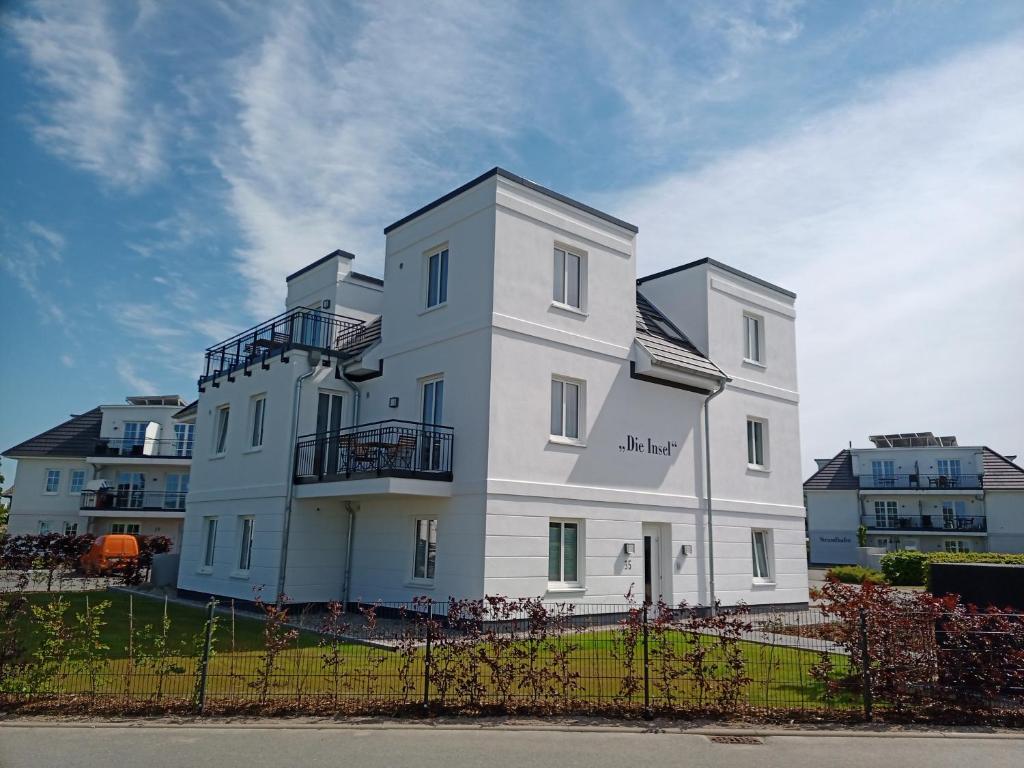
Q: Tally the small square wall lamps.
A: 4